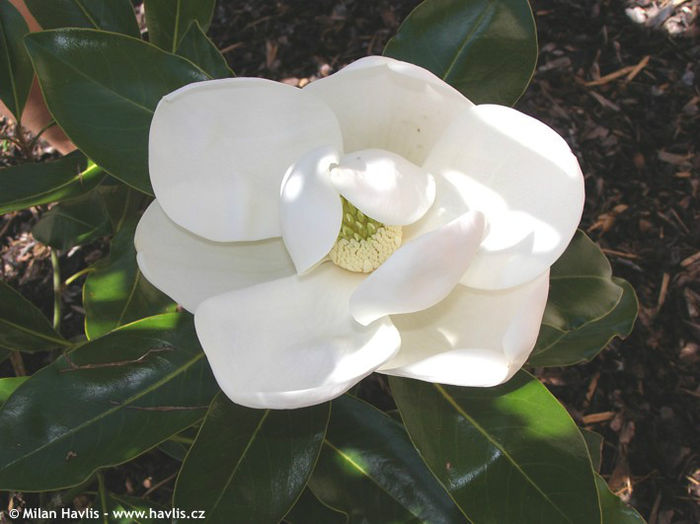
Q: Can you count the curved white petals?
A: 9